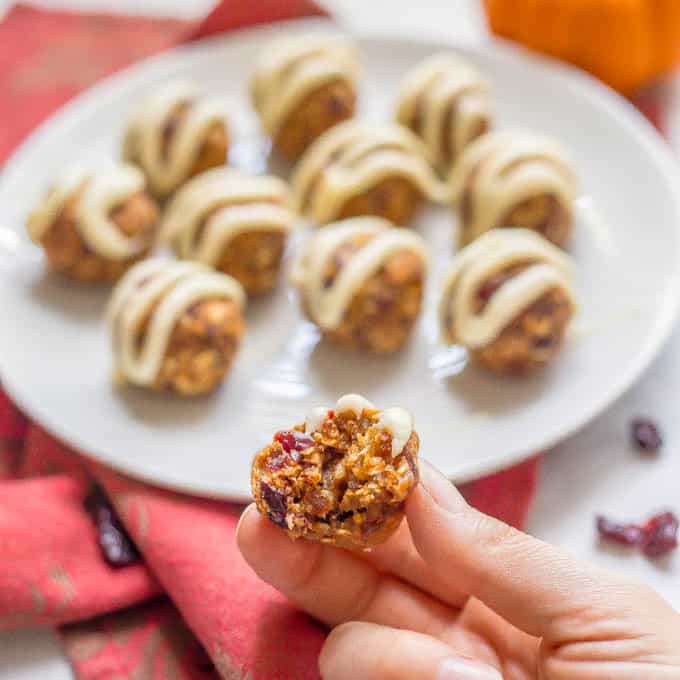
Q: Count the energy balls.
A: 11